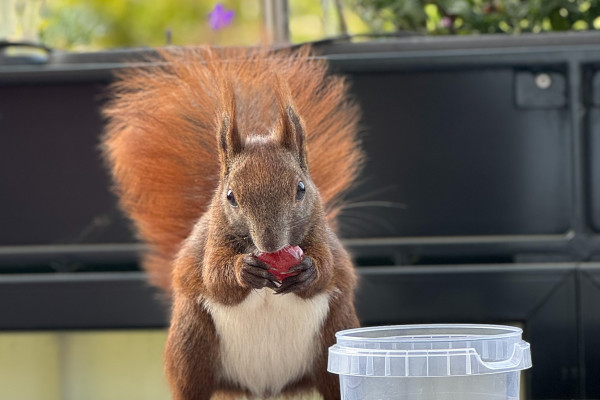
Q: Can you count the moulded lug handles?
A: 1